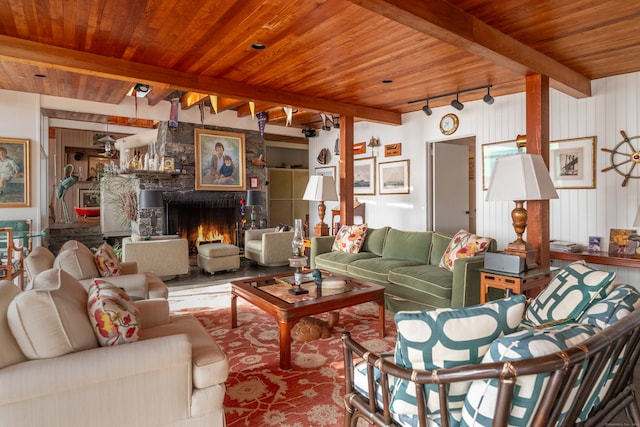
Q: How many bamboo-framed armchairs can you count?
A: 1